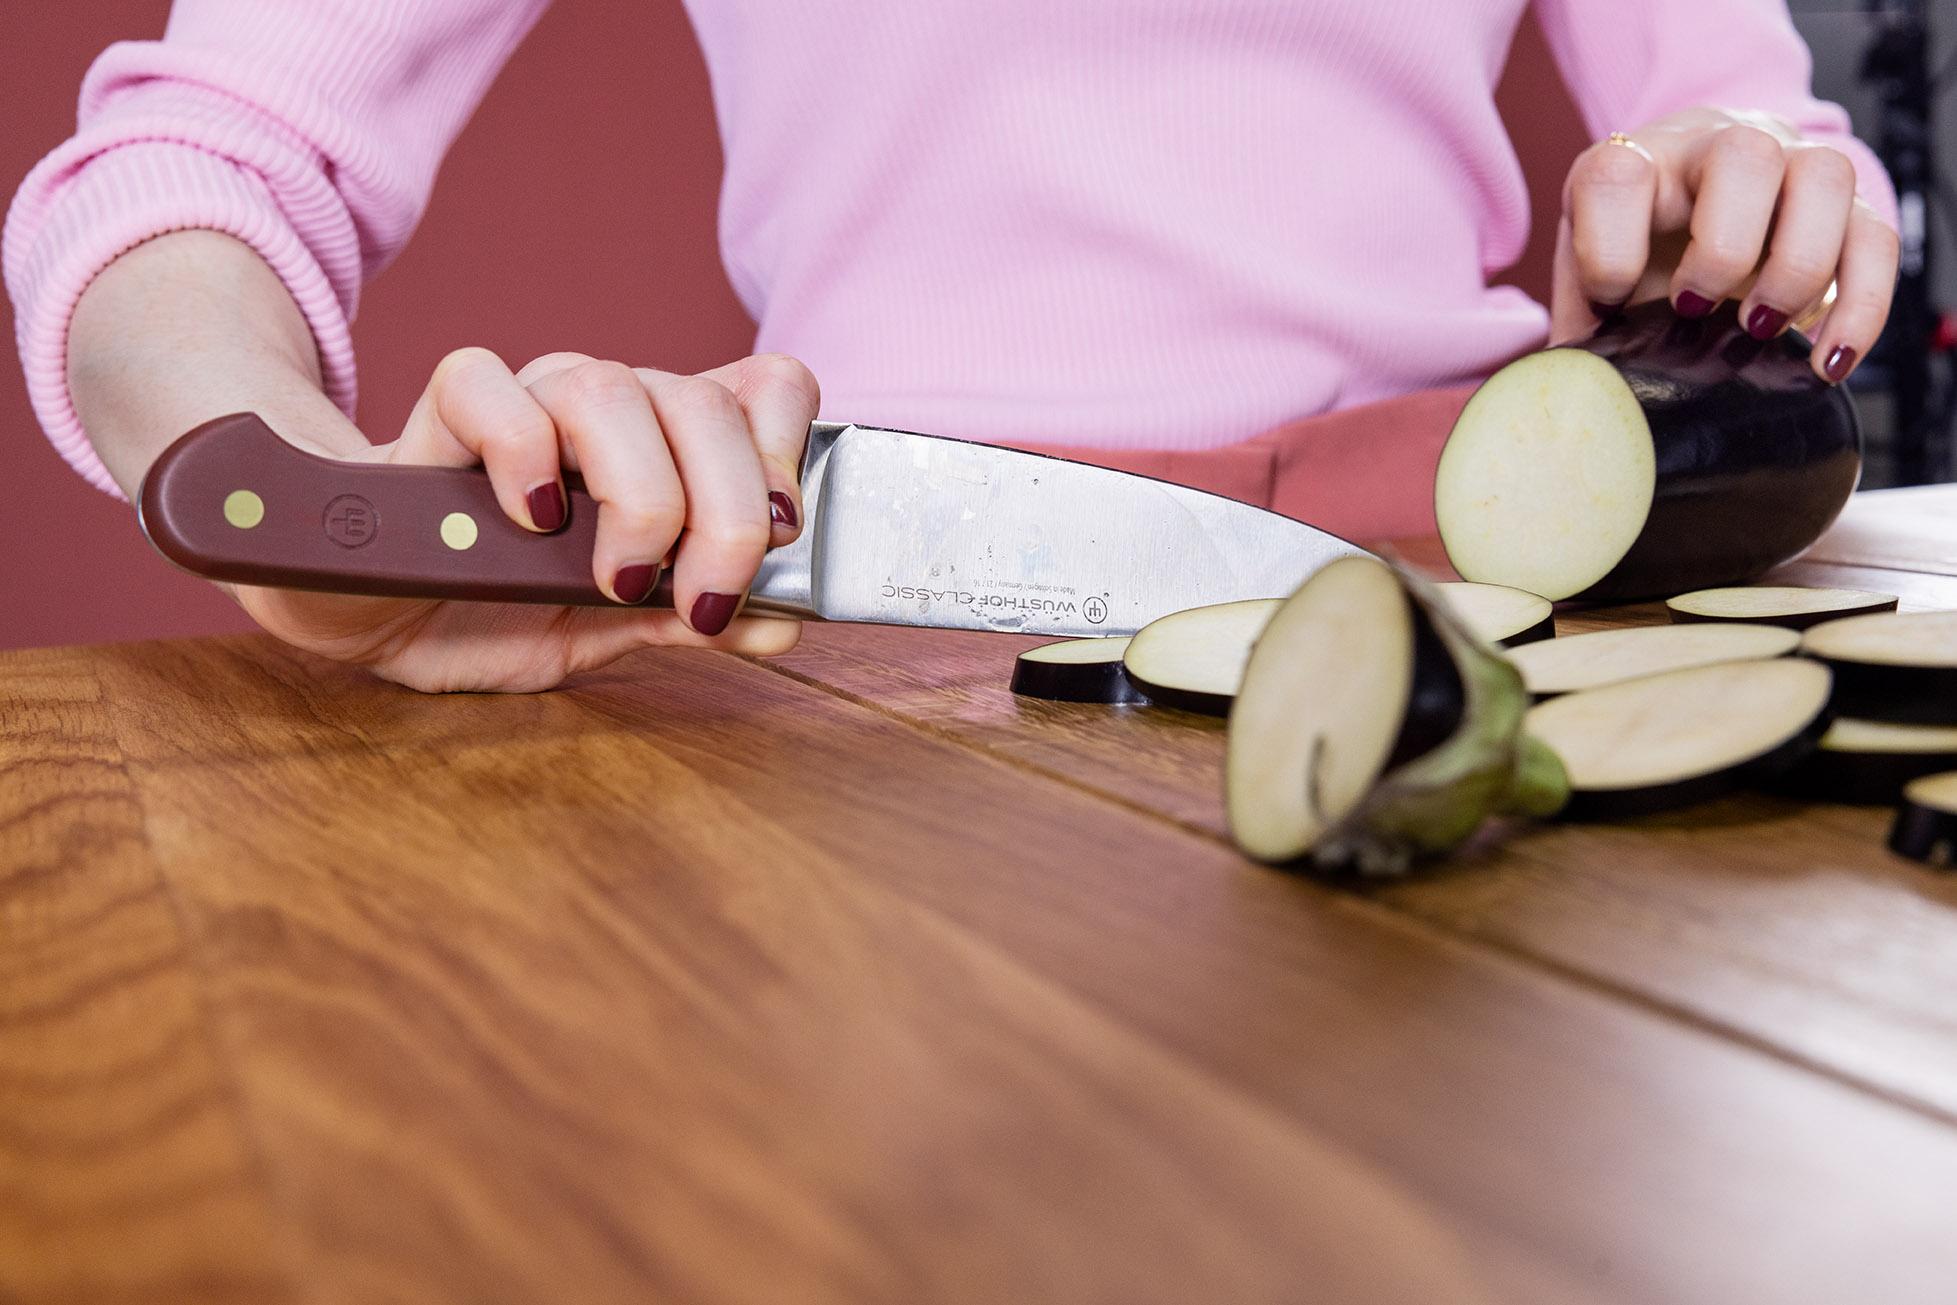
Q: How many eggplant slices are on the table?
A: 9